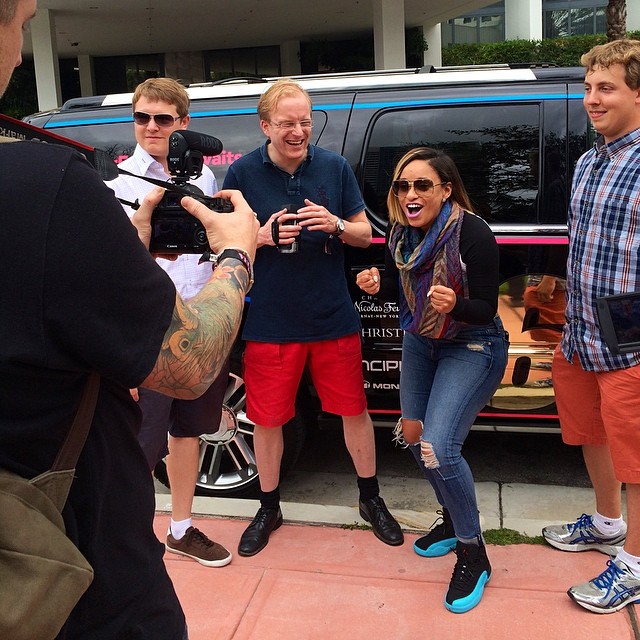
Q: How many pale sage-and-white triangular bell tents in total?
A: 0